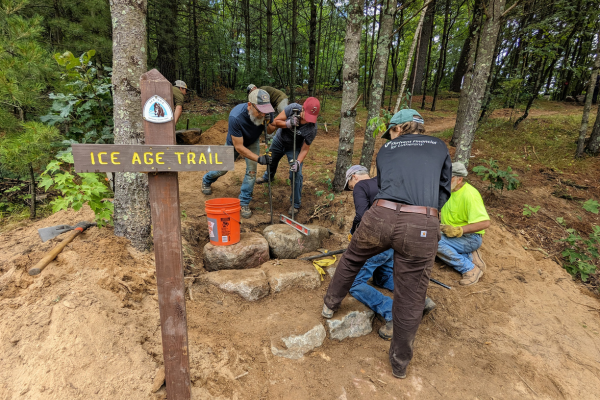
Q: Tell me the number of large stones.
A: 6